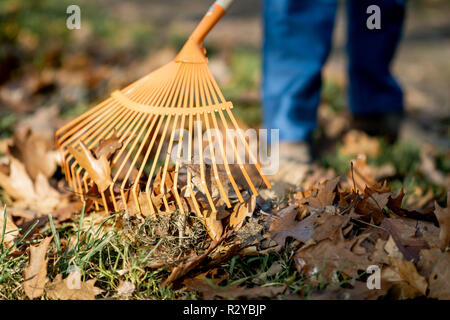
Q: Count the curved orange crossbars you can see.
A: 1